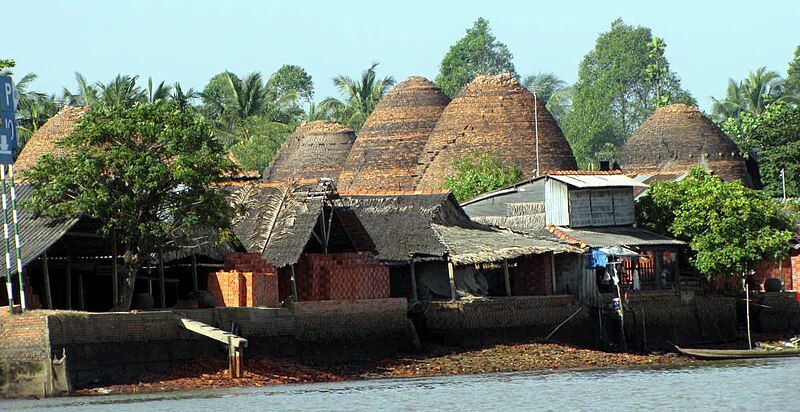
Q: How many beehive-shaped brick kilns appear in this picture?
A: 5